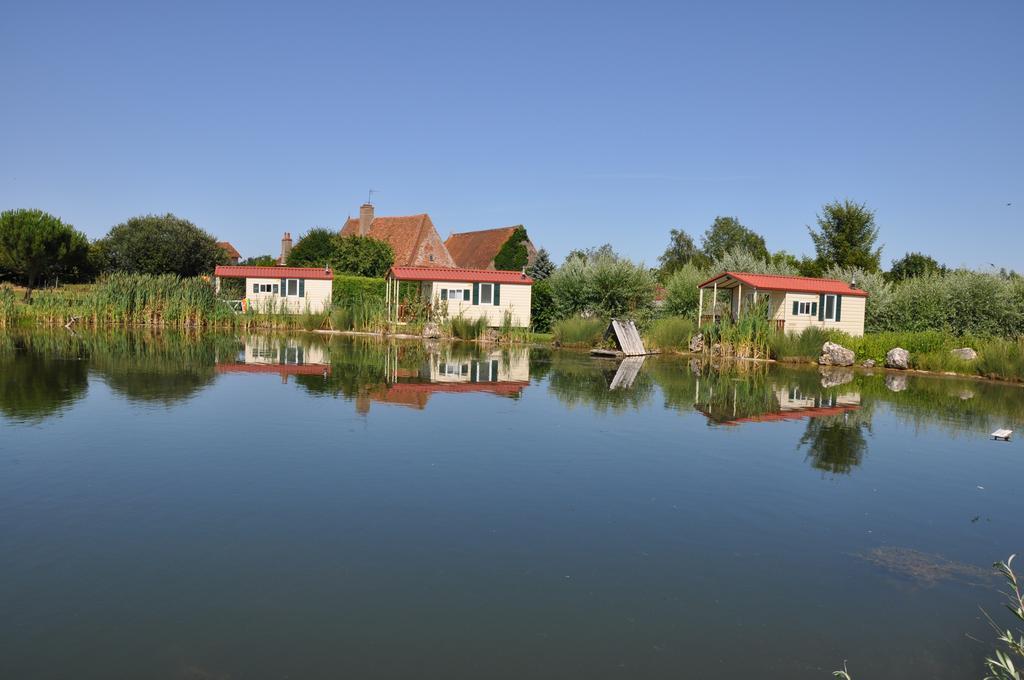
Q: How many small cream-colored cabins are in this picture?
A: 3